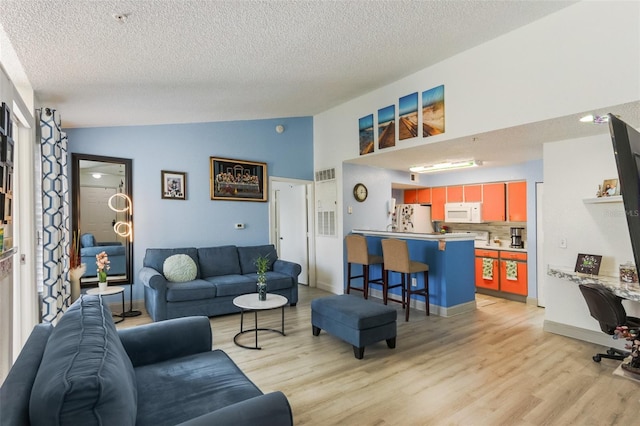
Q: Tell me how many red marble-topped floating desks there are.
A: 0